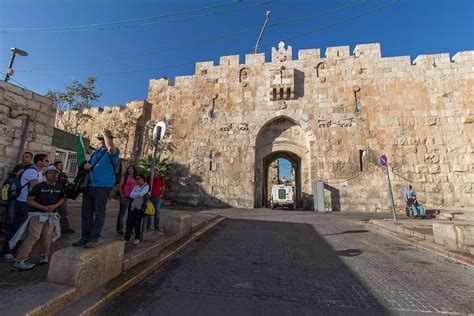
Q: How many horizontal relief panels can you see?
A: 2